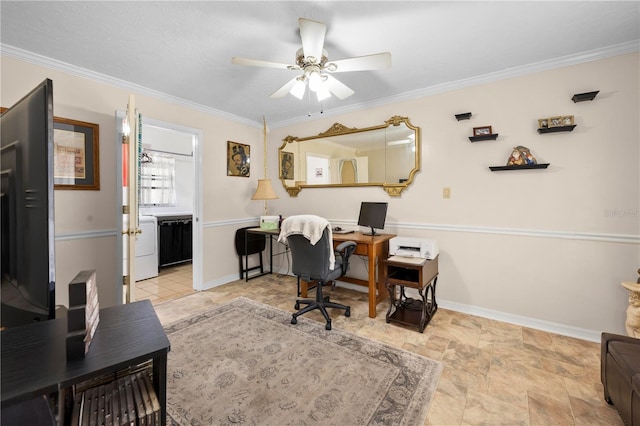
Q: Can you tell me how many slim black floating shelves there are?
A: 5